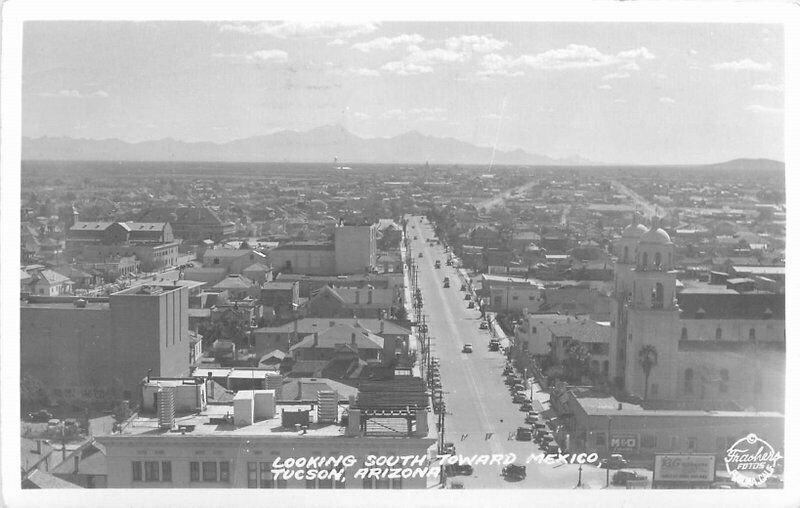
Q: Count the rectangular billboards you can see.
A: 2